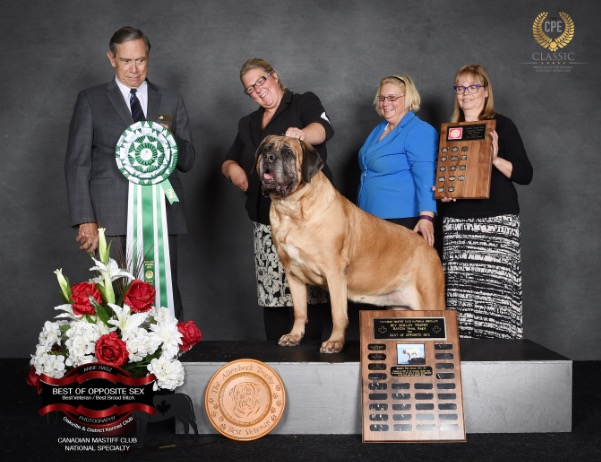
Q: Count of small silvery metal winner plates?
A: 14